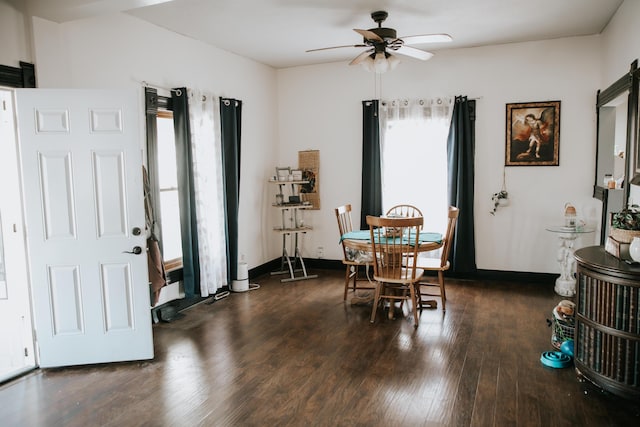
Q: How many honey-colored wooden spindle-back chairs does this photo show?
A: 4